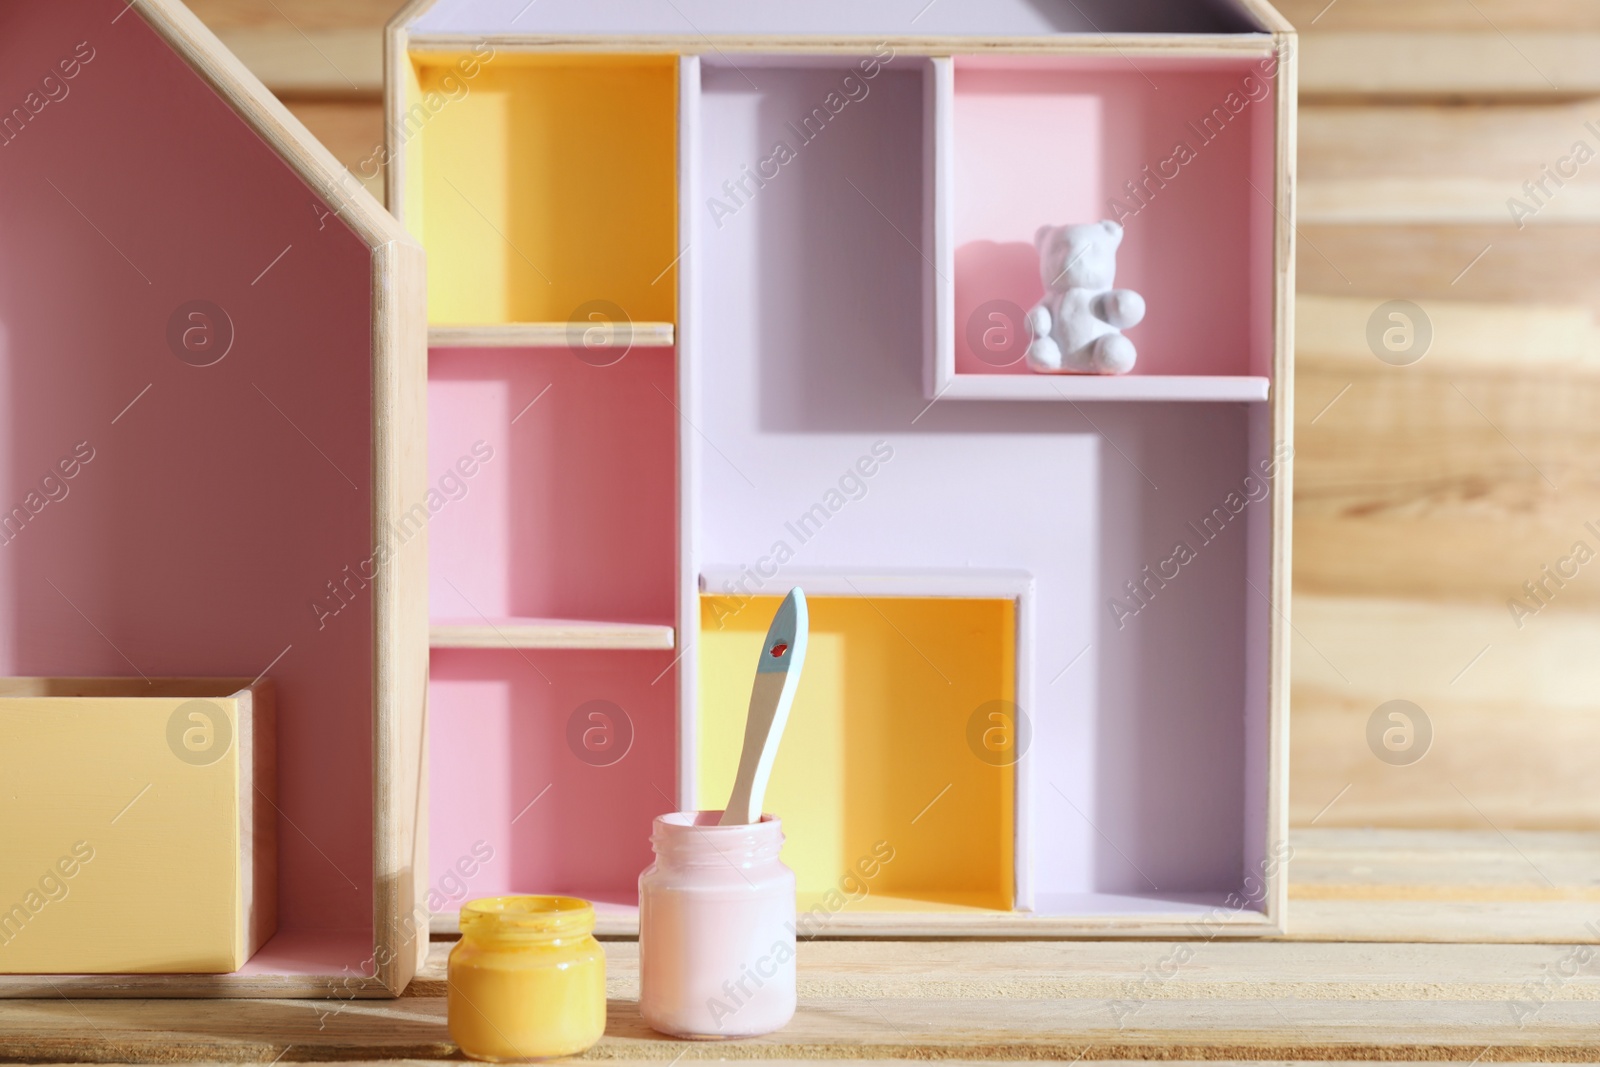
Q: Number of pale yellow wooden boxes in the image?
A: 1